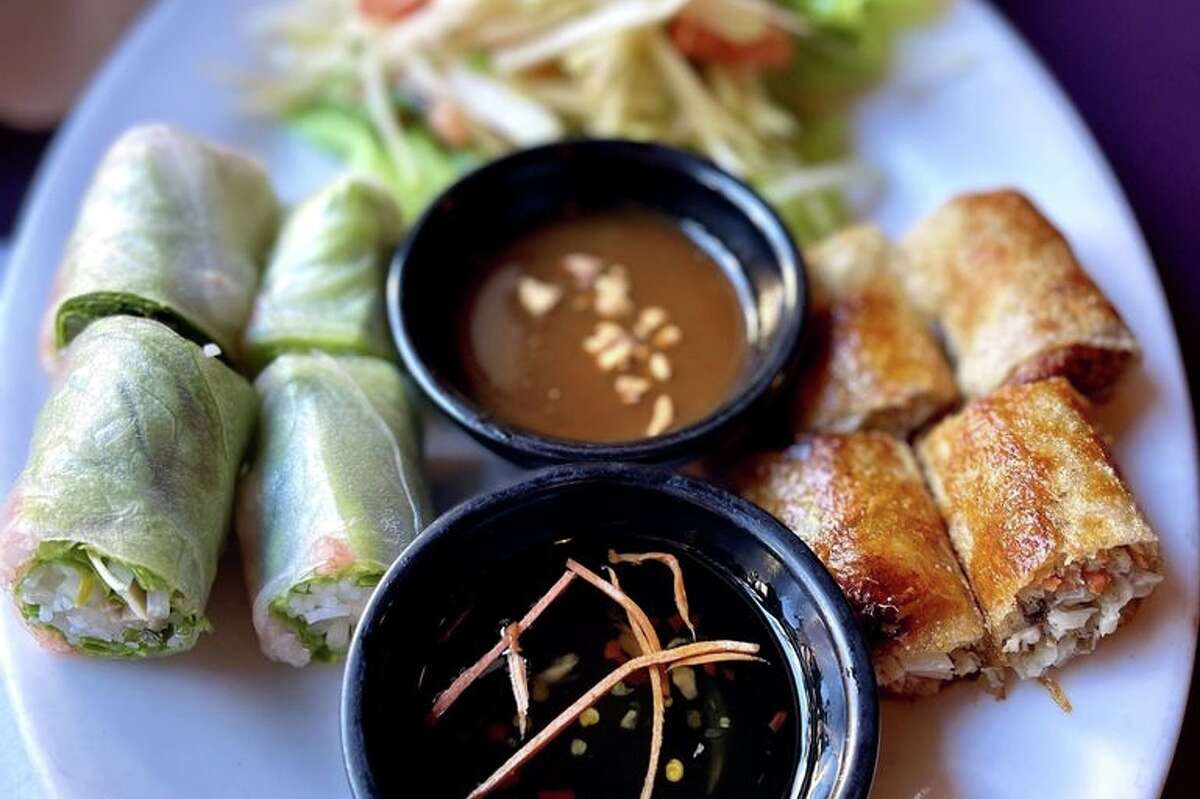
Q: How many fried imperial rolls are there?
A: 4